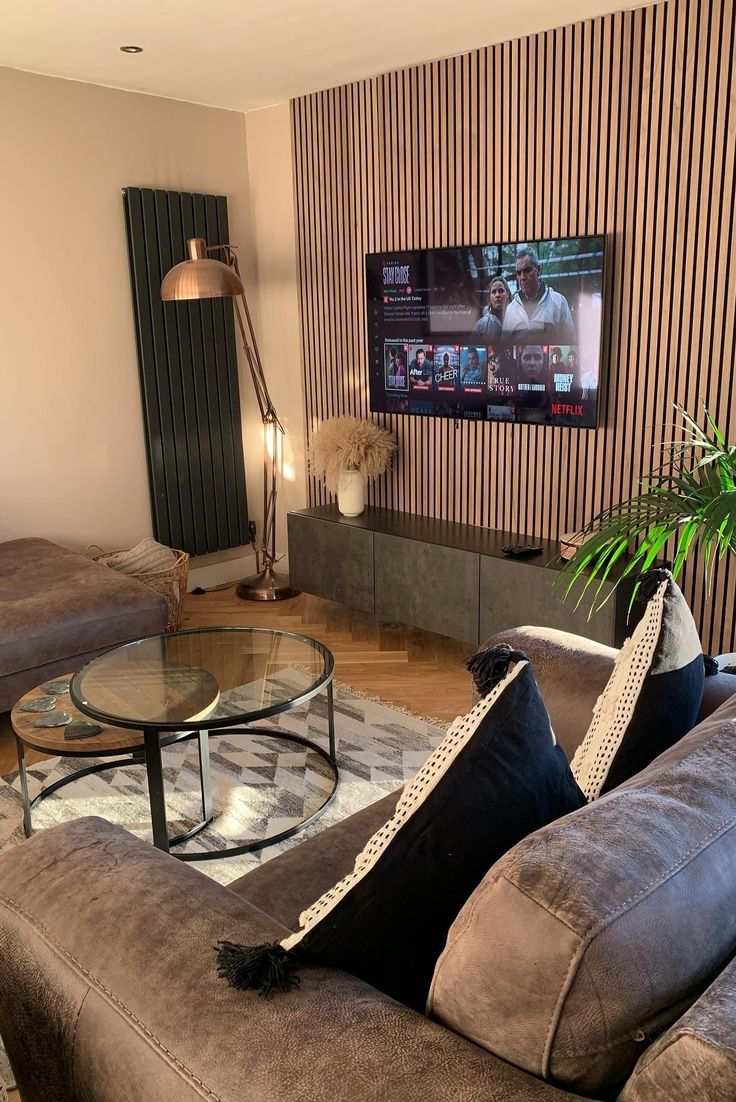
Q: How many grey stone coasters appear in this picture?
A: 4